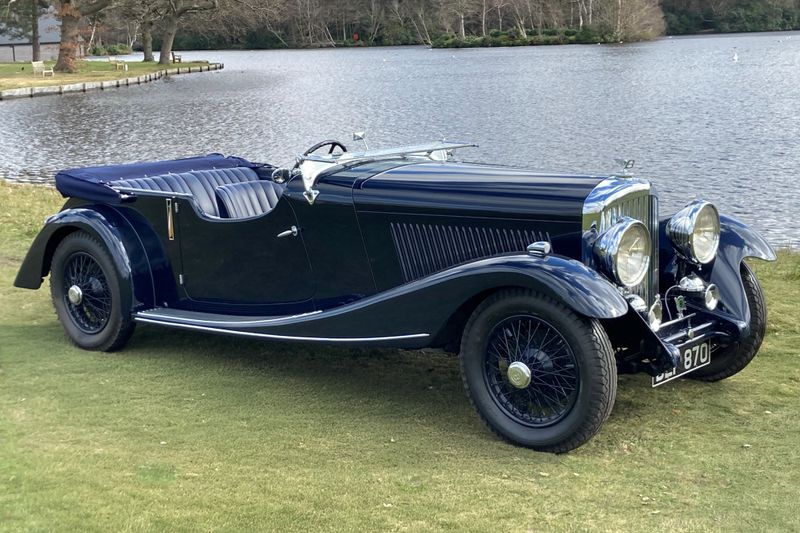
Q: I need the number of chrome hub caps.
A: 2